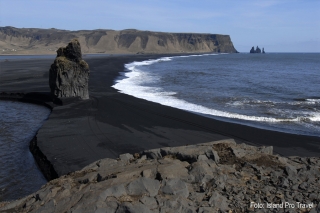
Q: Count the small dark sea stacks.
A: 3